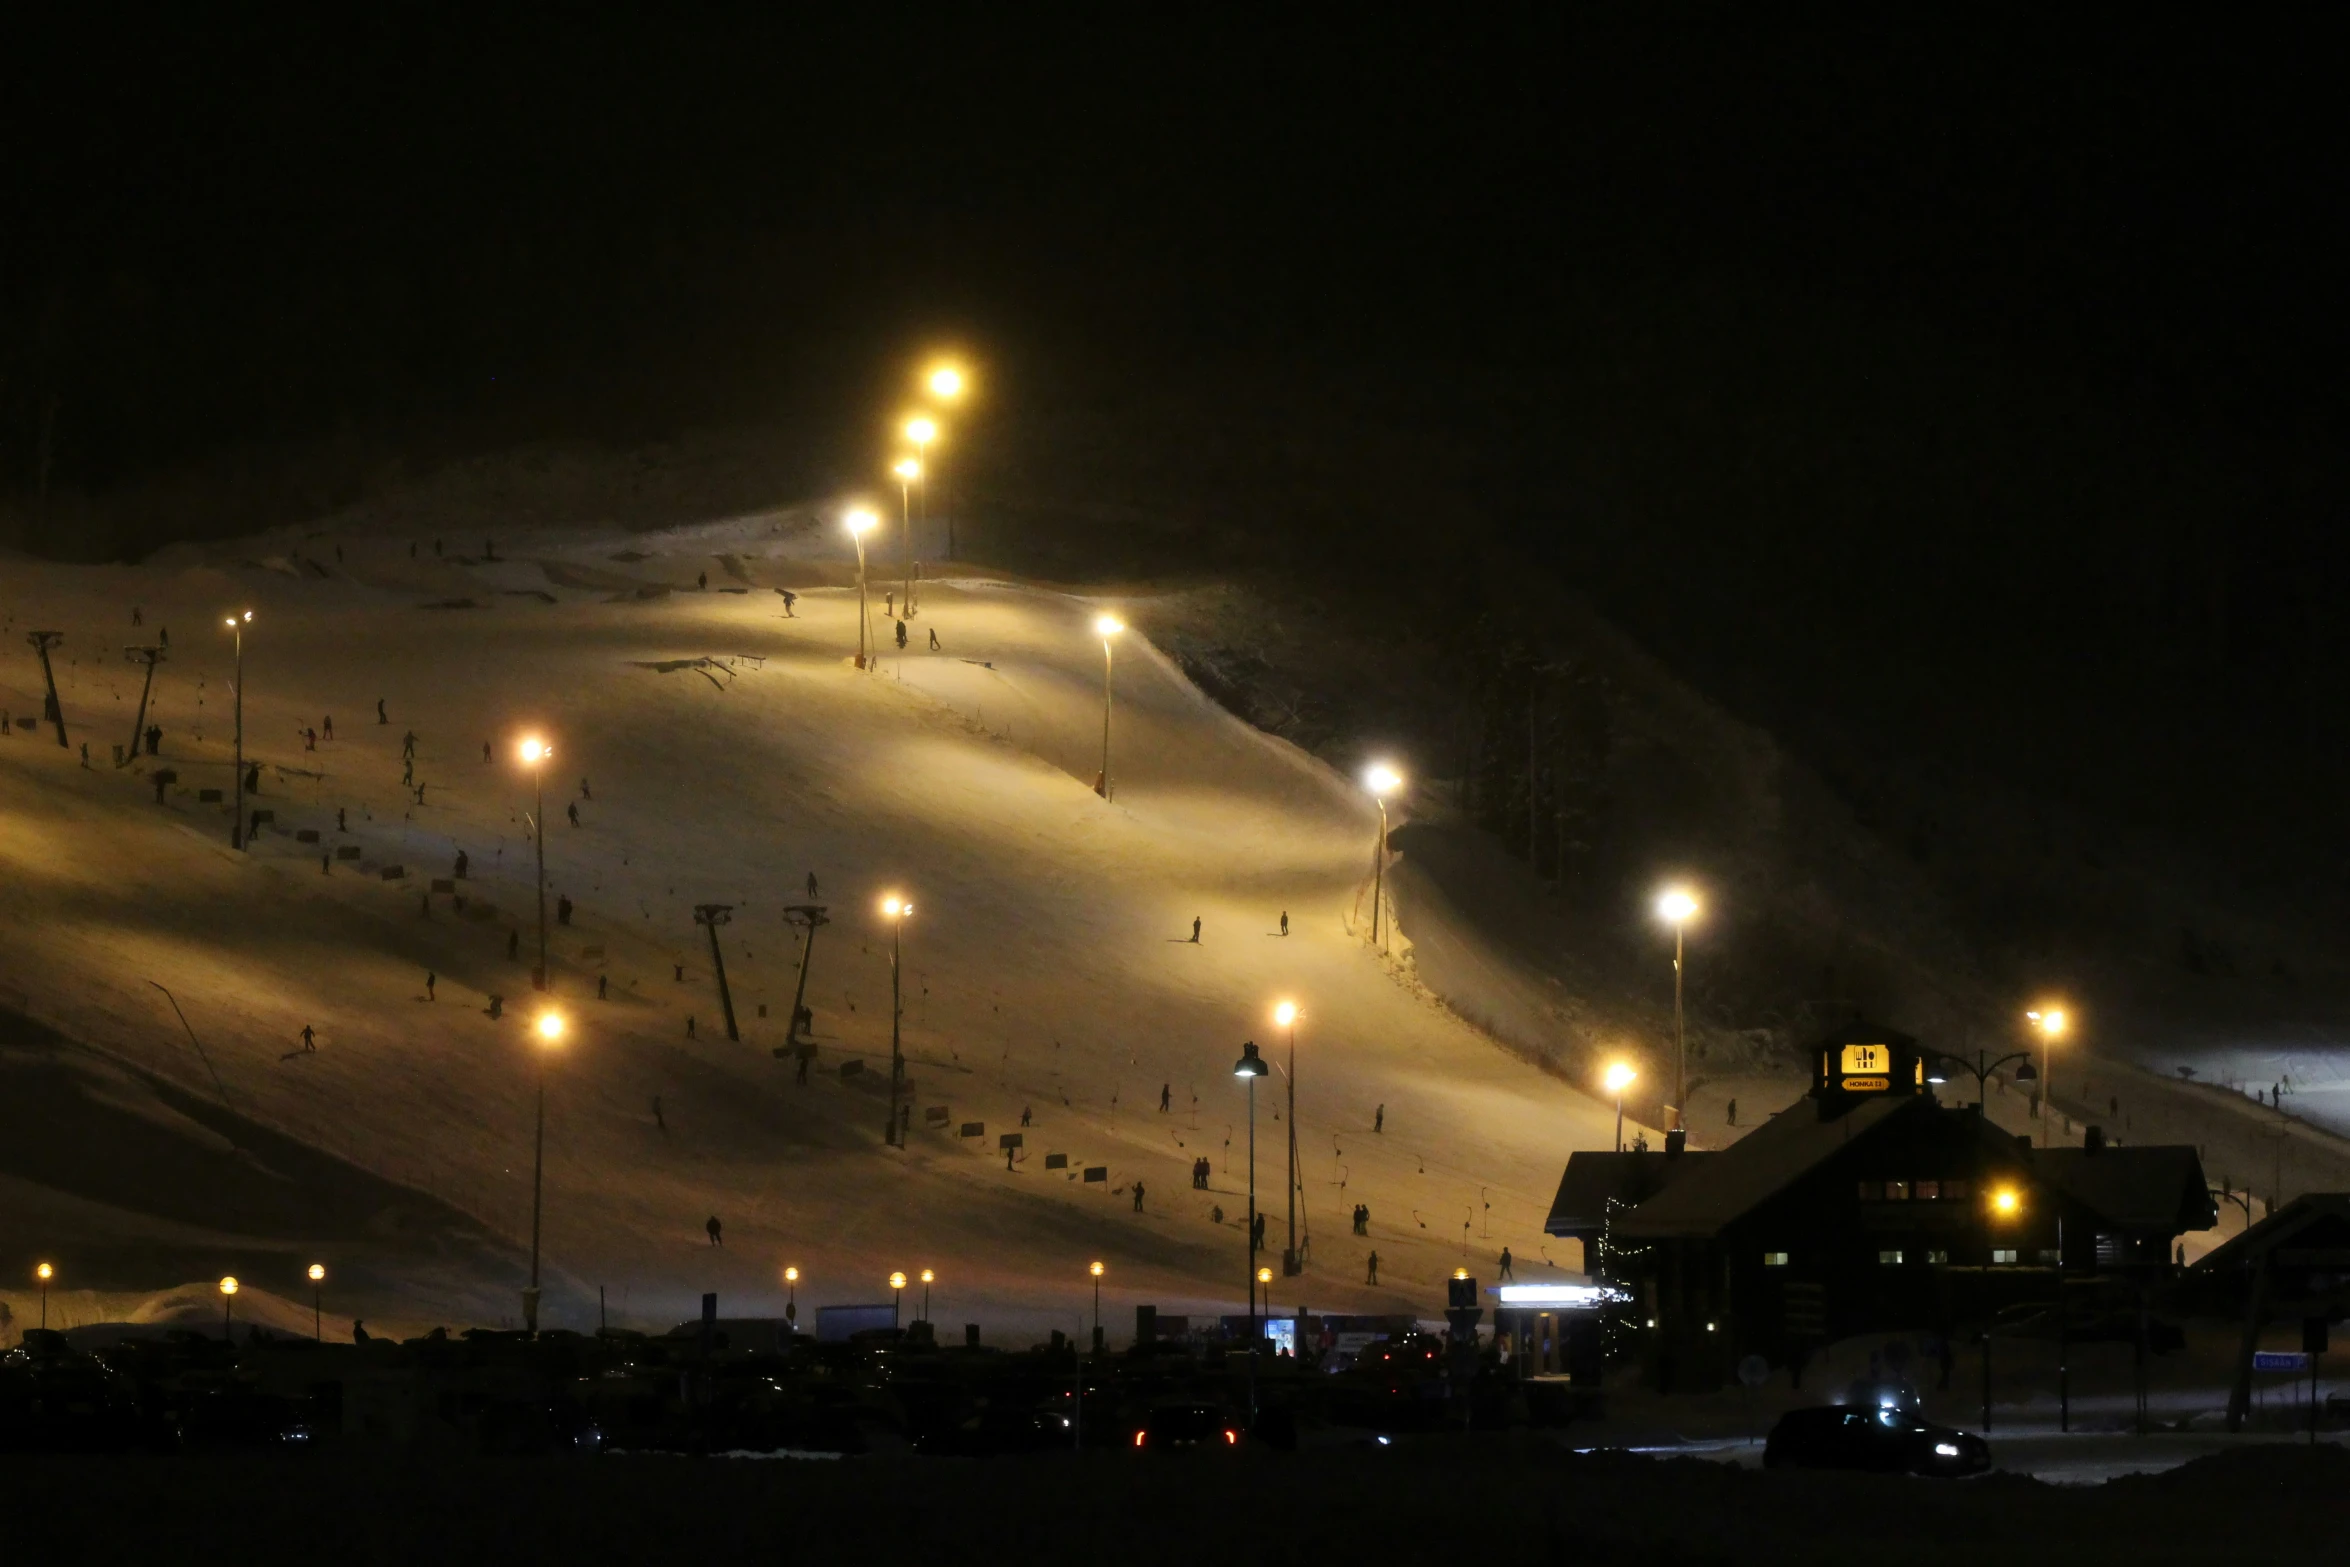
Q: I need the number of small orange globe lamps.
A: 9